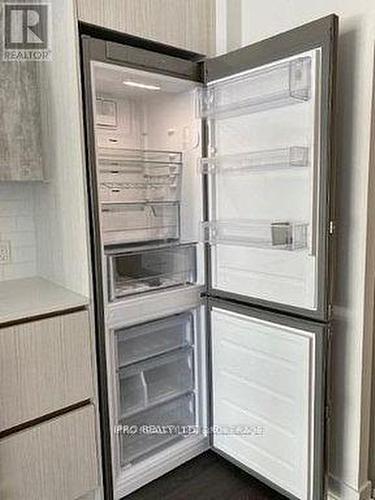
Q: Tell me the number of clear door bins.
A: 3